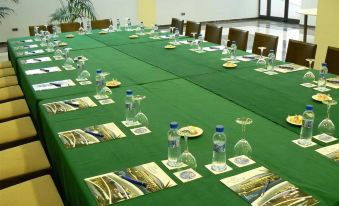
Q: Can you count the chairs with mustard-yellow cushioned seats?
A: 8